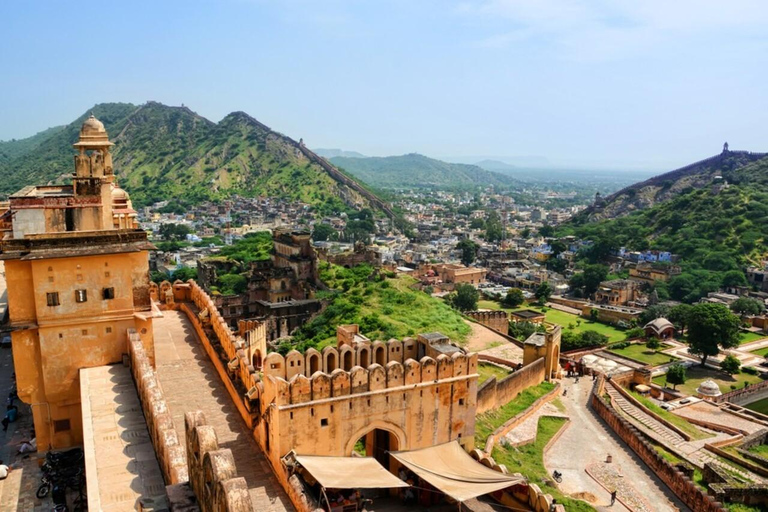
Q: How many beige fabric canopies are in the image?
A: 2